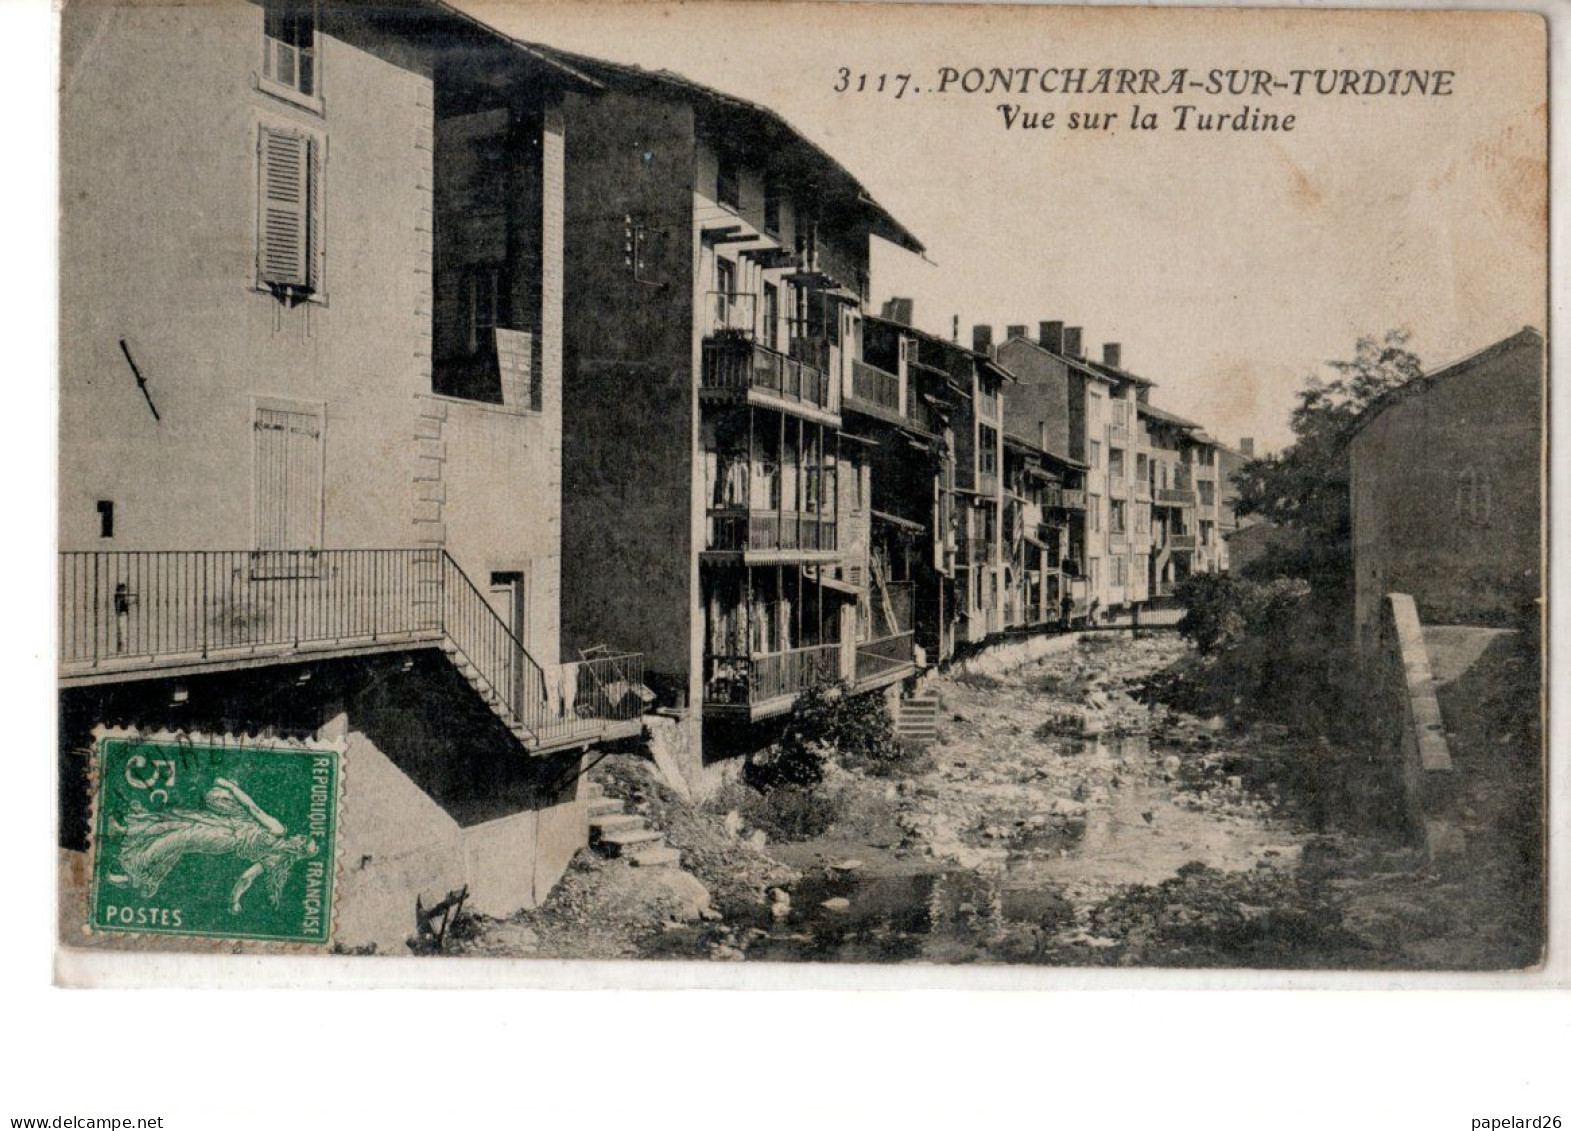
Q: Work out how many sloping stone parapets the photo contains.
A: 1